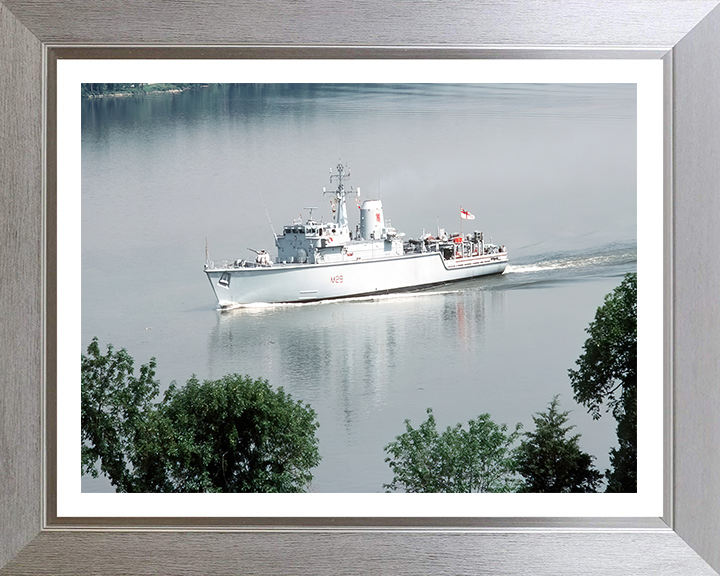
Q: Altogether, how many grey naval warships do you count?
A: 1